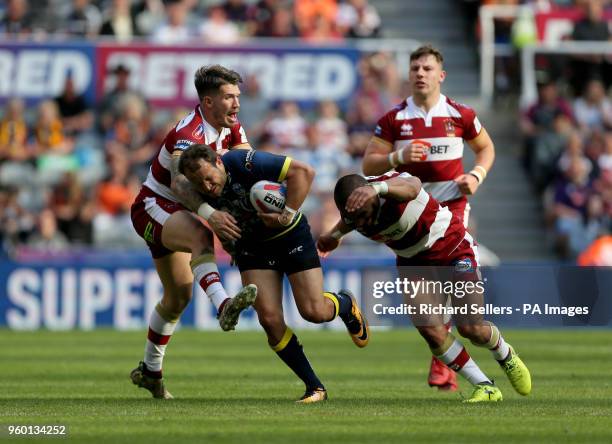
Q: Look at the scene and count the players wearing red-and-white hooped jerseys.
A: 3